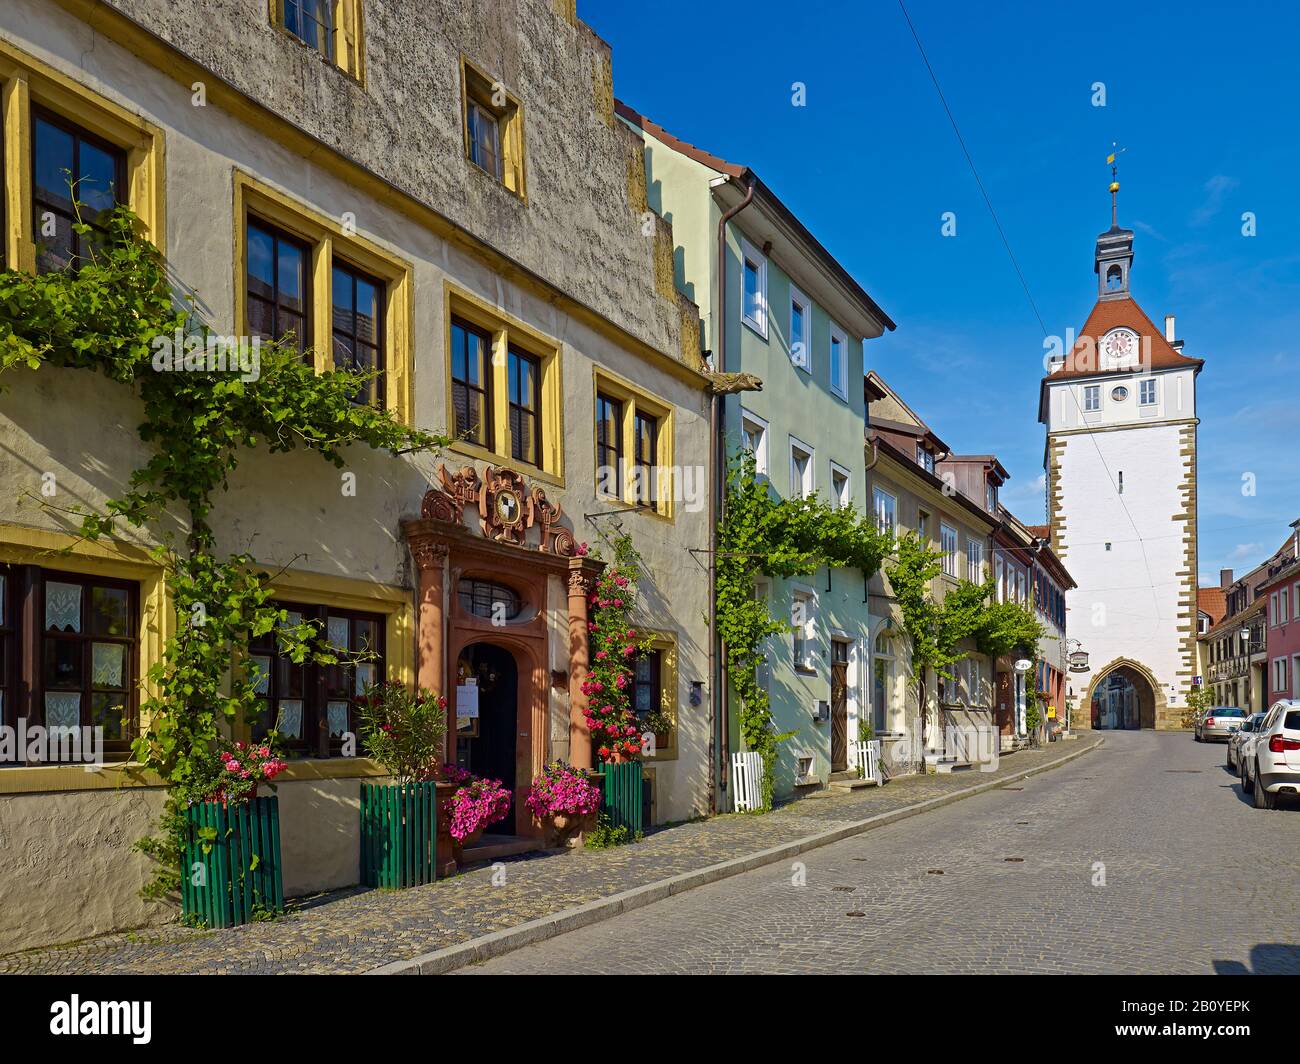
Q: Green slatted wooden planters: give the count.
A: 3